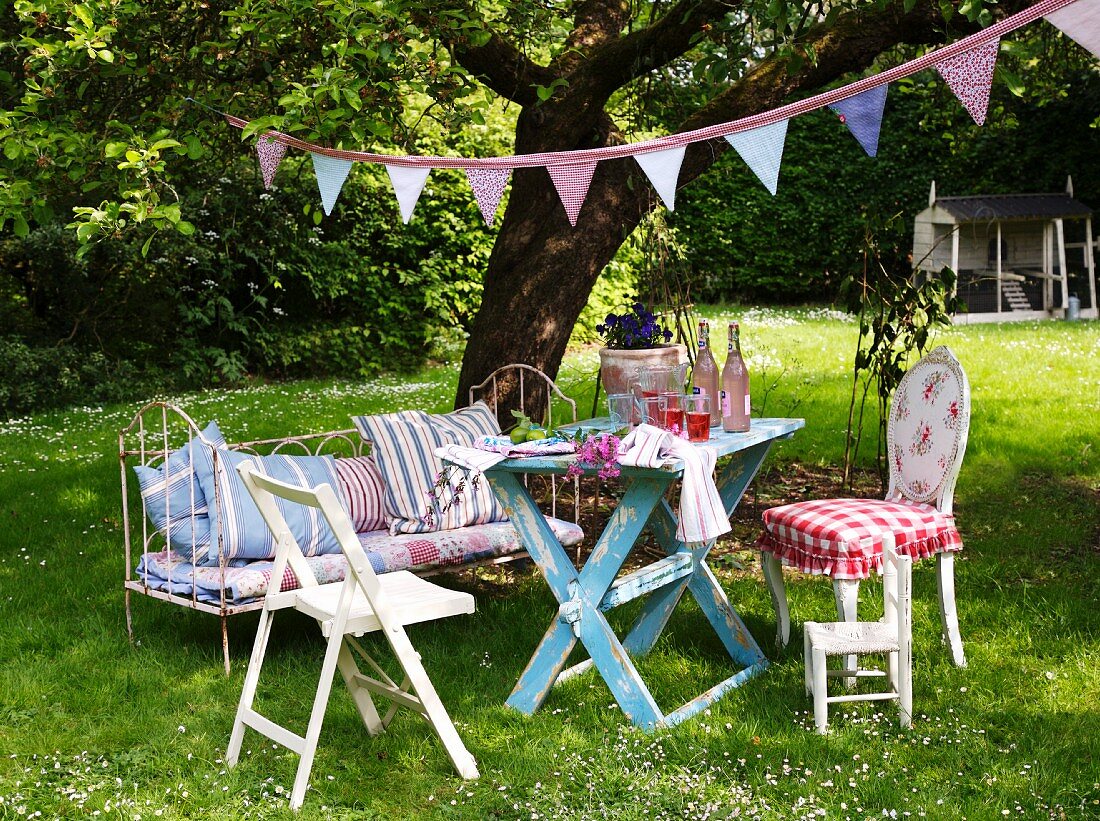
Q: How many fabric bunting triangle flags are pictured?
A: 10